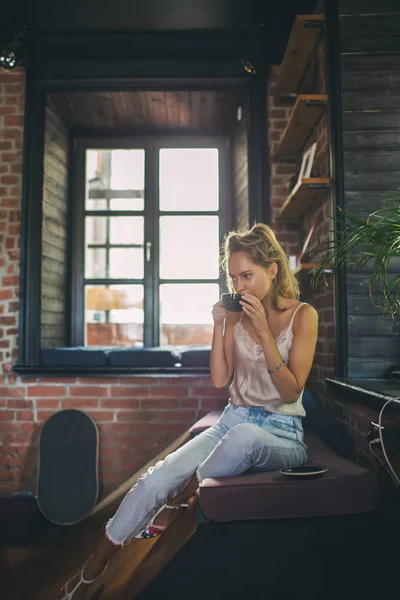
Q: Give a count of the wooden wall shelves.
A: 4